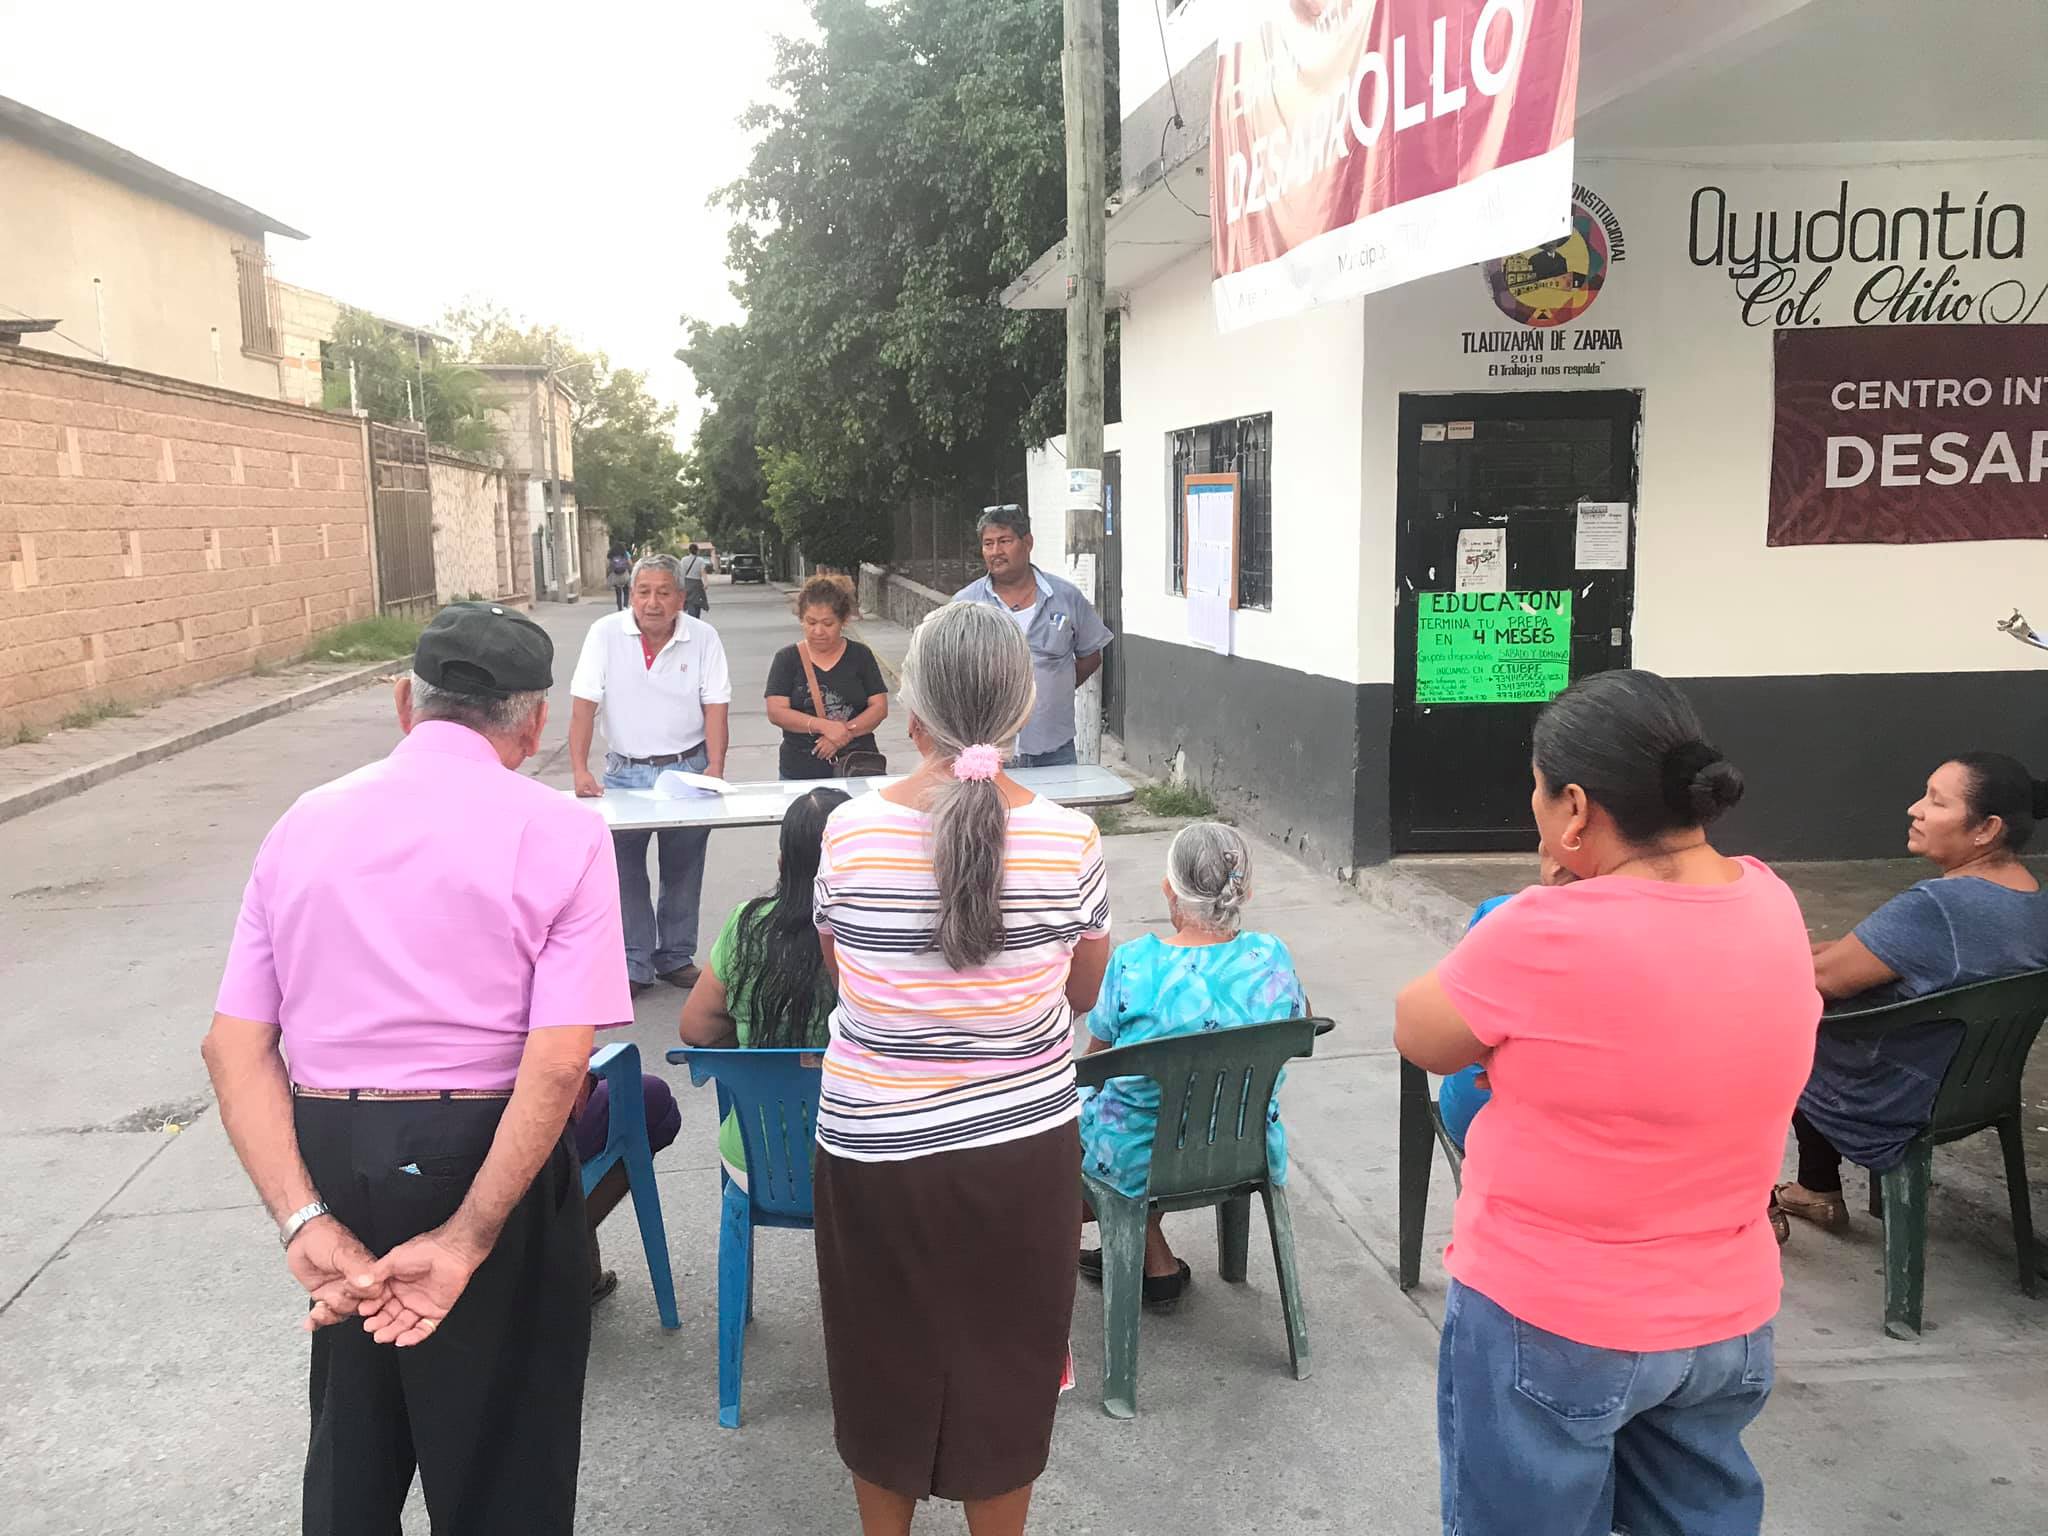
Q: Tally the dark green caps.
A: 1